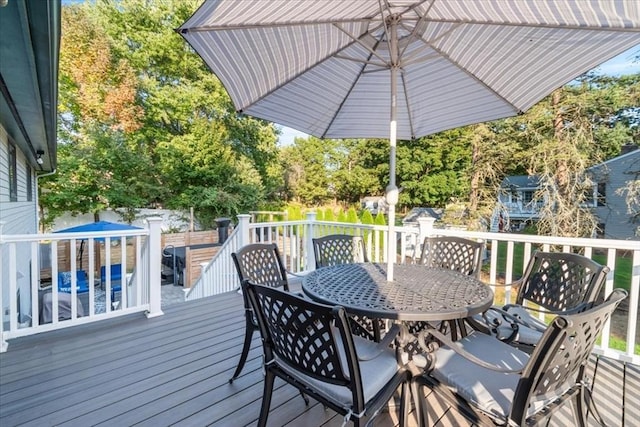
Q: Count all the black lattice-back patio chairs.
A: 6